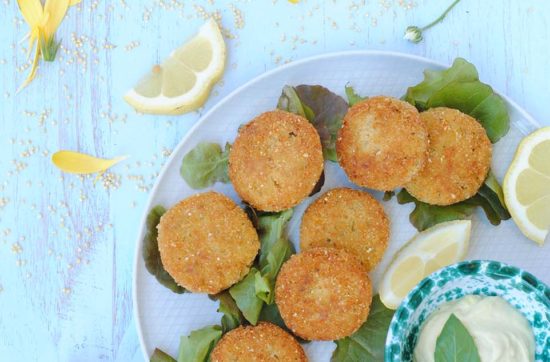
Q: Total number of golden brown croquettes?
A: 7